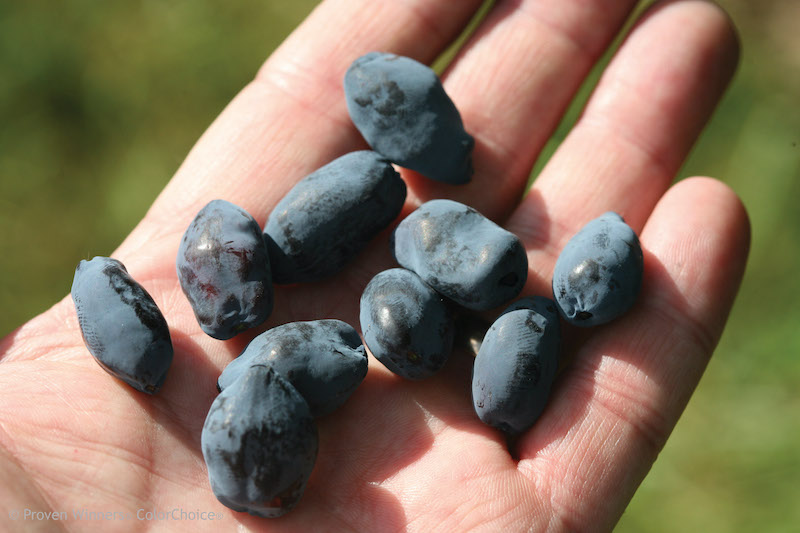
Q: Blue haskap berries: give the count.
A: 10